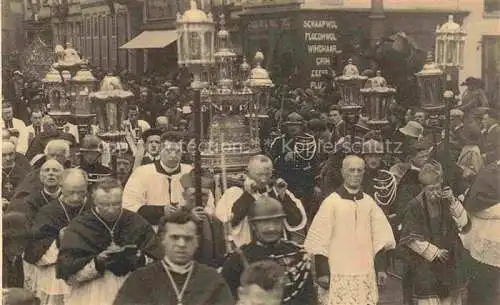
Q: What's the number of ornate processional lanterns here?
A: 10